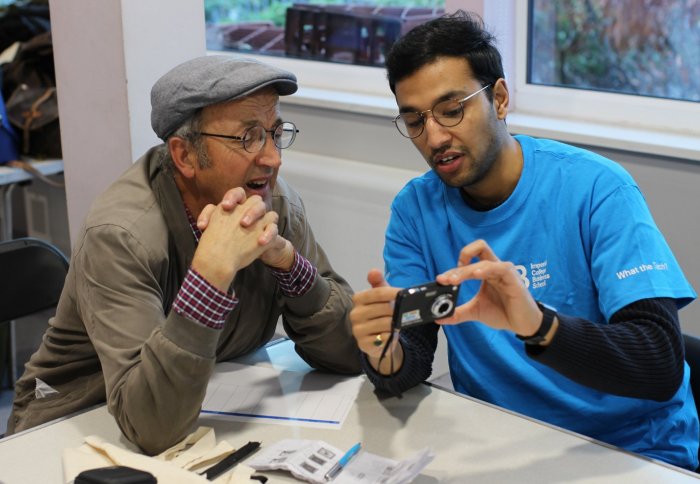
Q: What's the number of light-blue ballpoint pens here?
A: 1